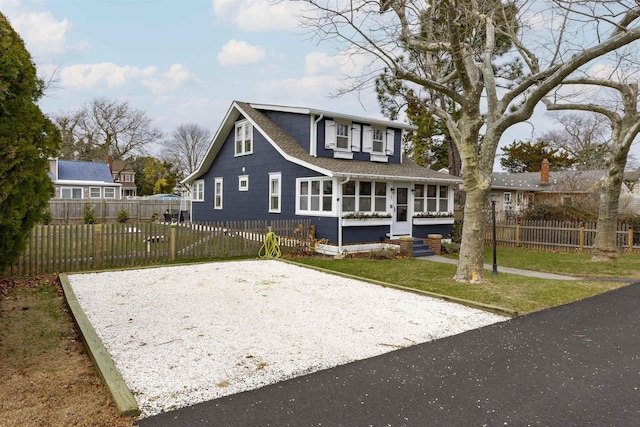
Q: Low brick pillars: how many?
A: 2